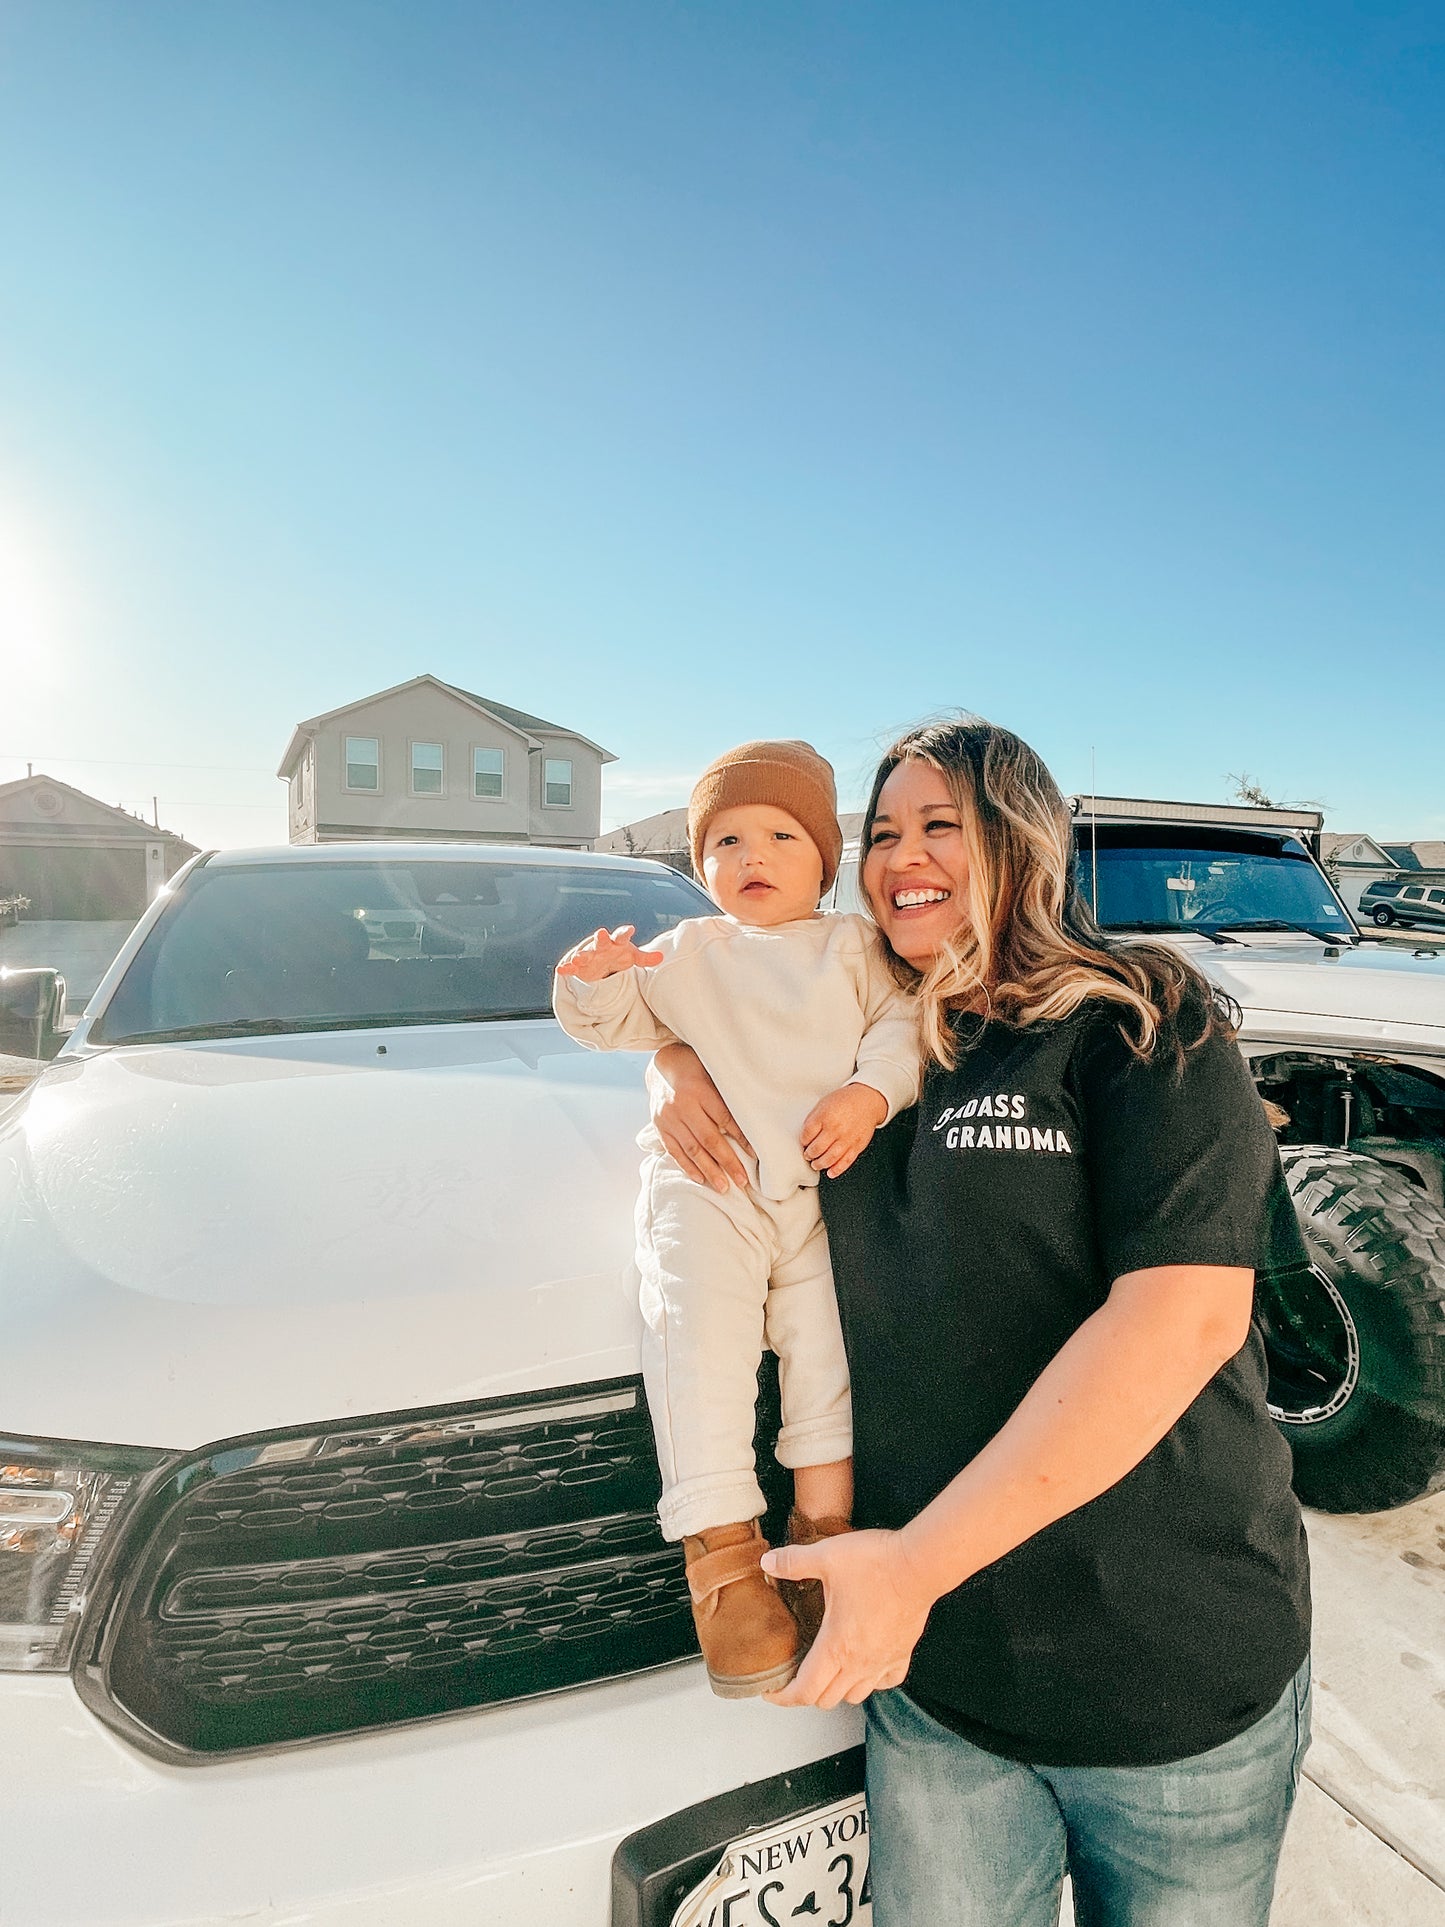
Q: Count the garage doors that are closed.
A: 2